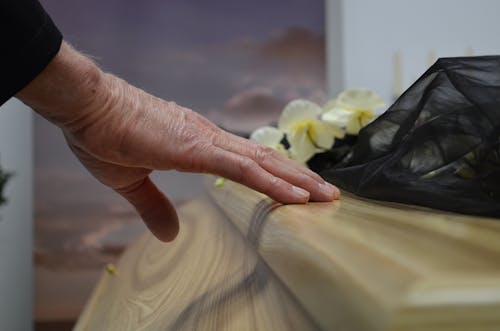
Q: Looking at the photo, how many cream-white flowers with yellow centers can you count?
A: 3